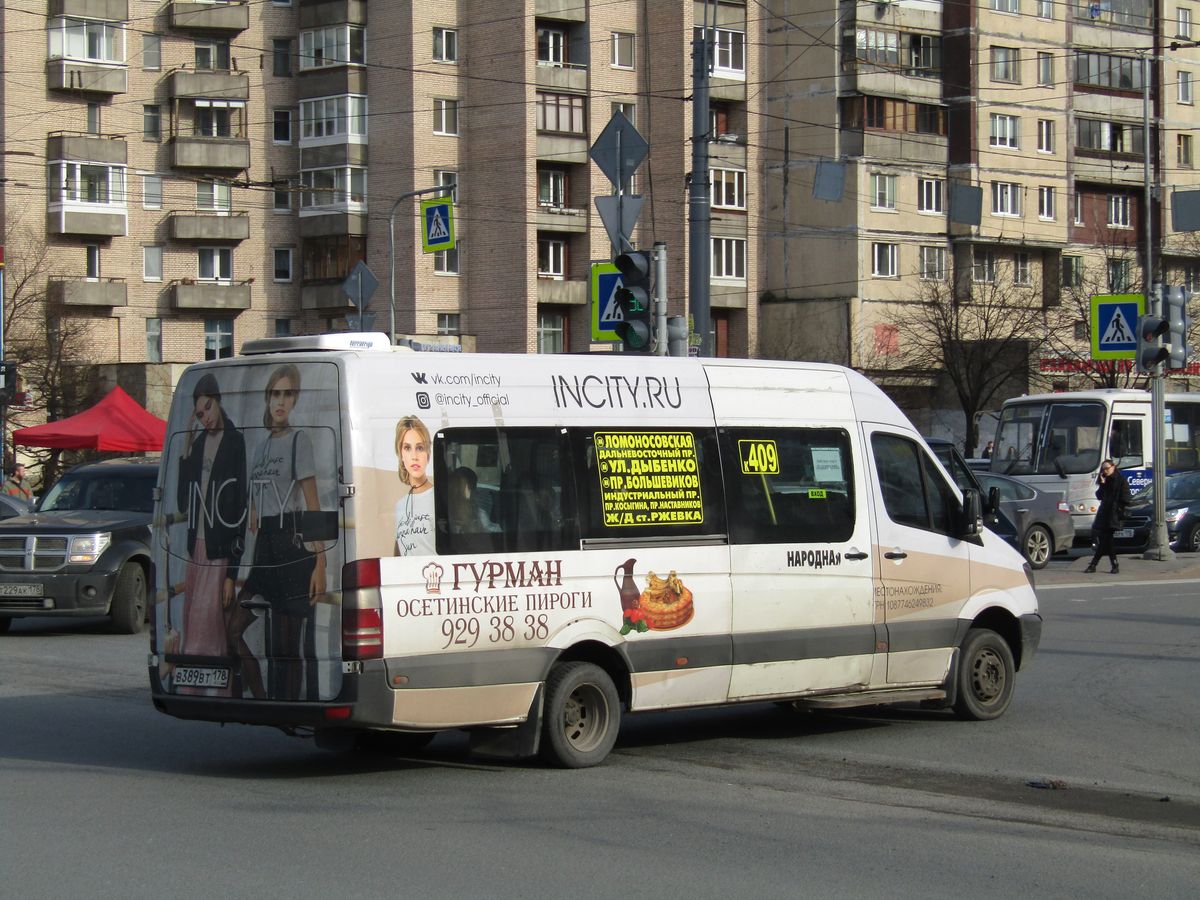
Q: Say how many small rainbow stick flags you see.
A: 0